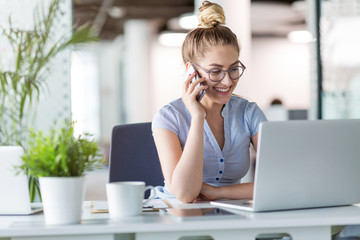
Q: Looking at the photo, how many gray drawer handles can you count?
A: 0